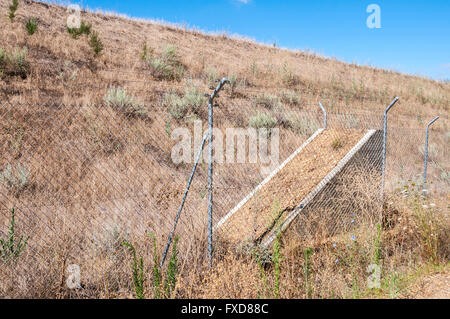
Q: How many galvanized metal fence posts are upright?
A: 4